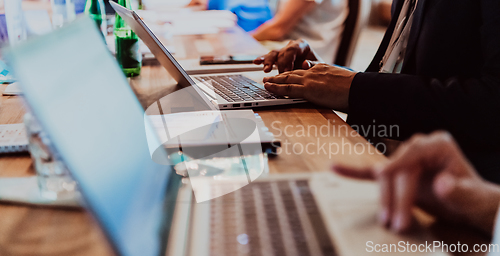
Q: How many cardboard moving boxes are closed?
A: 0